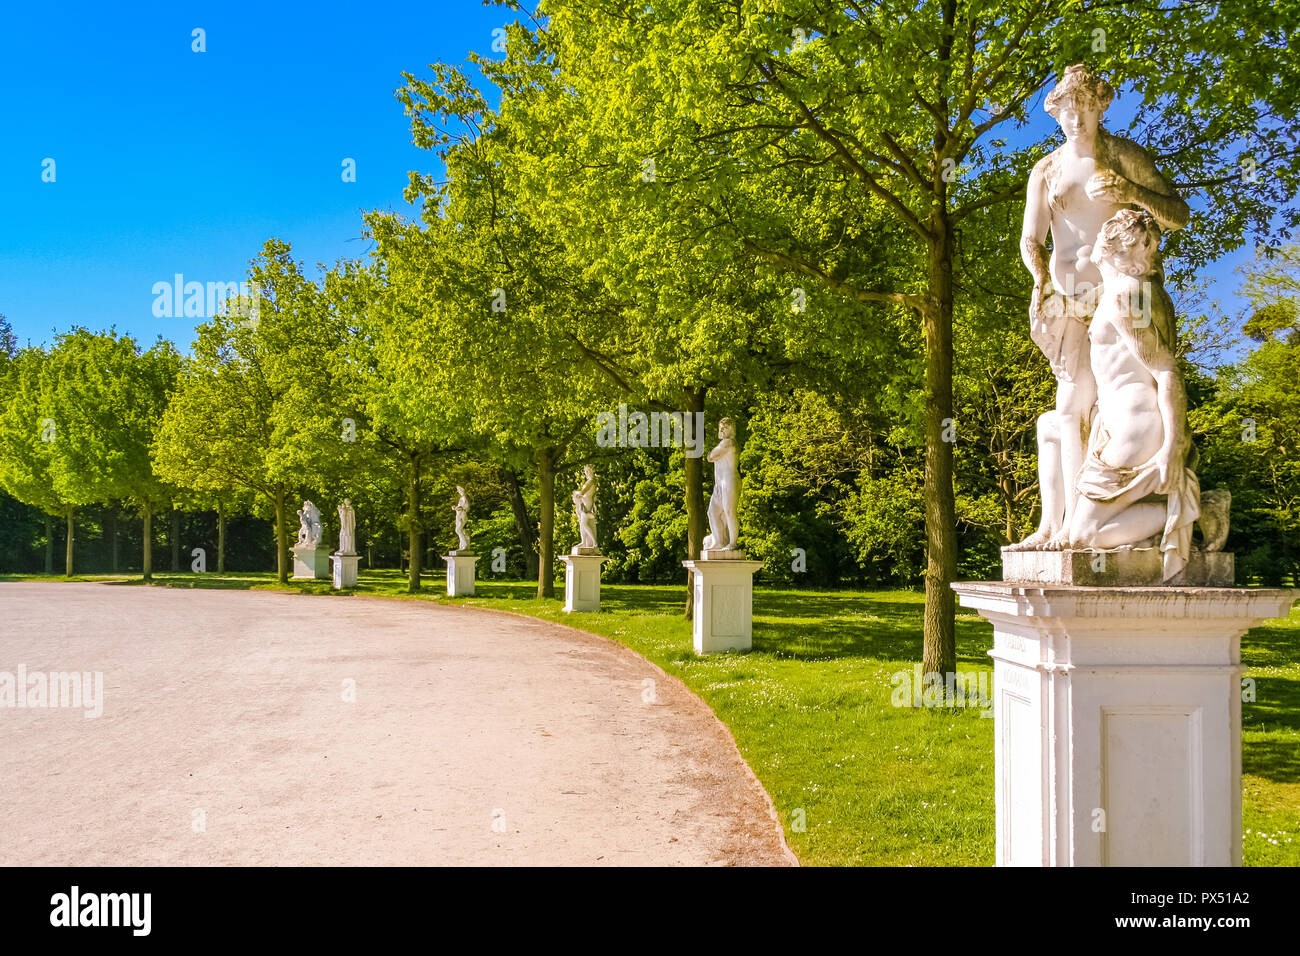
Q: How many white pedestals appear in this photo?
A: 6